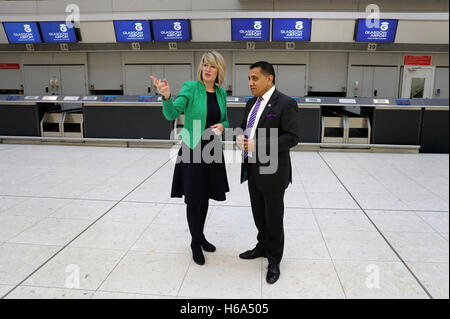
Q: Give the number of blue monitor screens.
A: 7